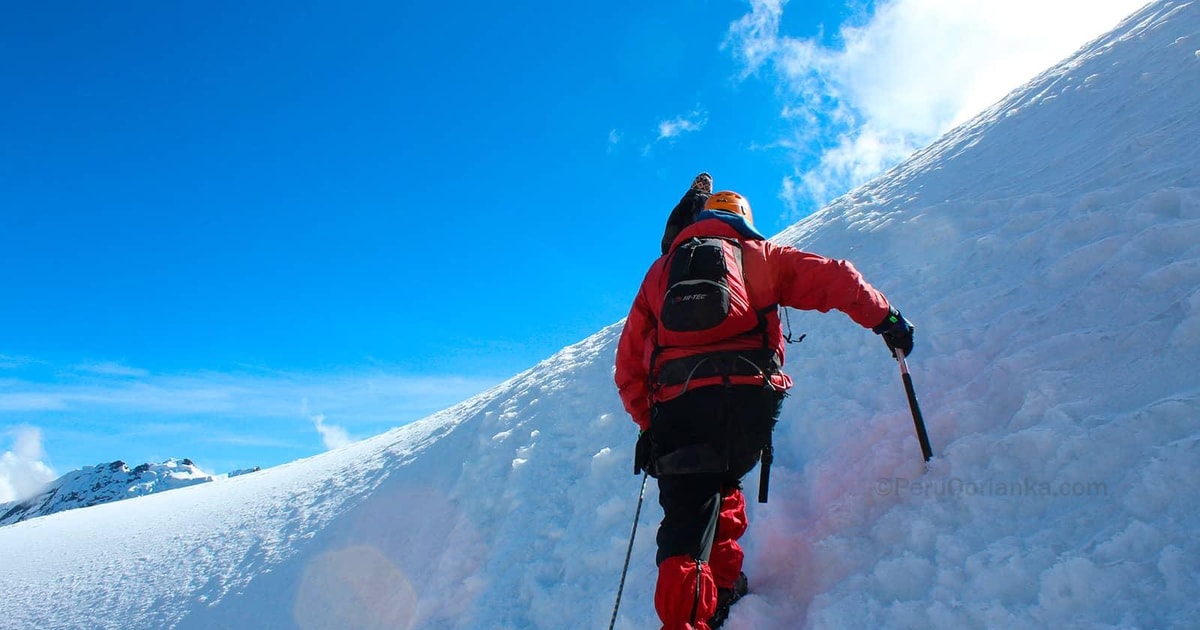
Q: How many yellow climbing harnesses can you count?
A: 0